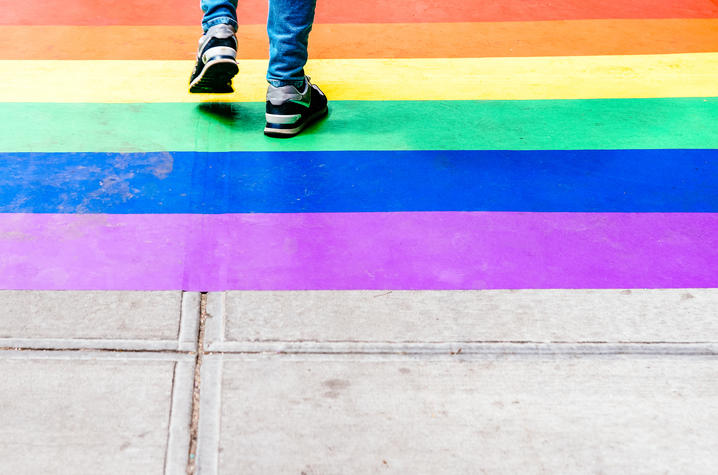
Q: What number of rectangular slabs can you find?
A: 4